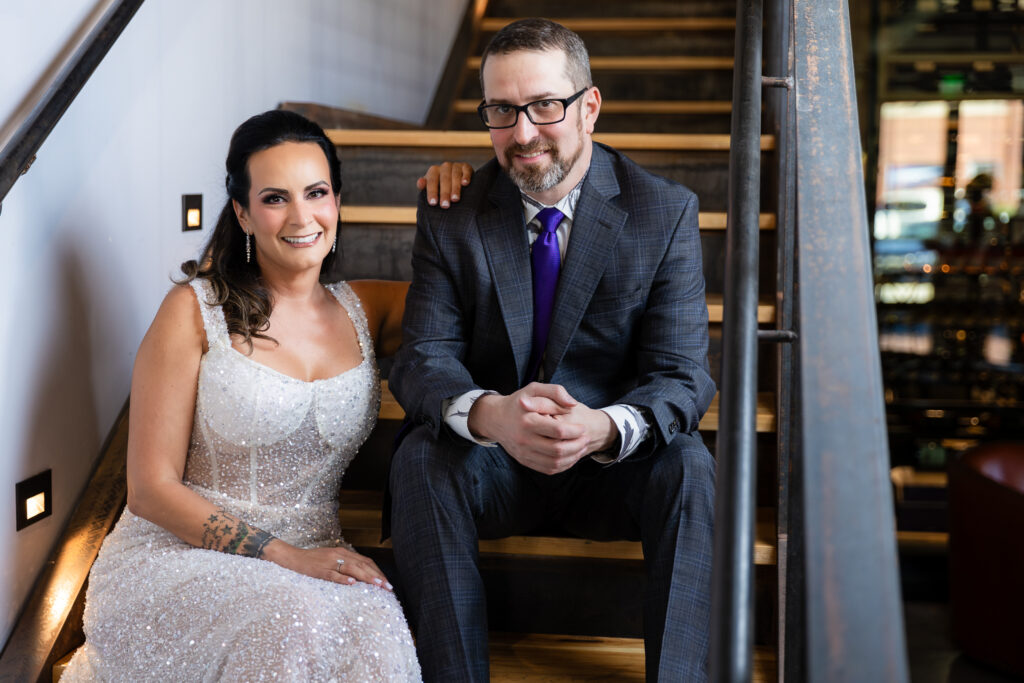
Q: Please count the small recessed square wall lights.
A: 2